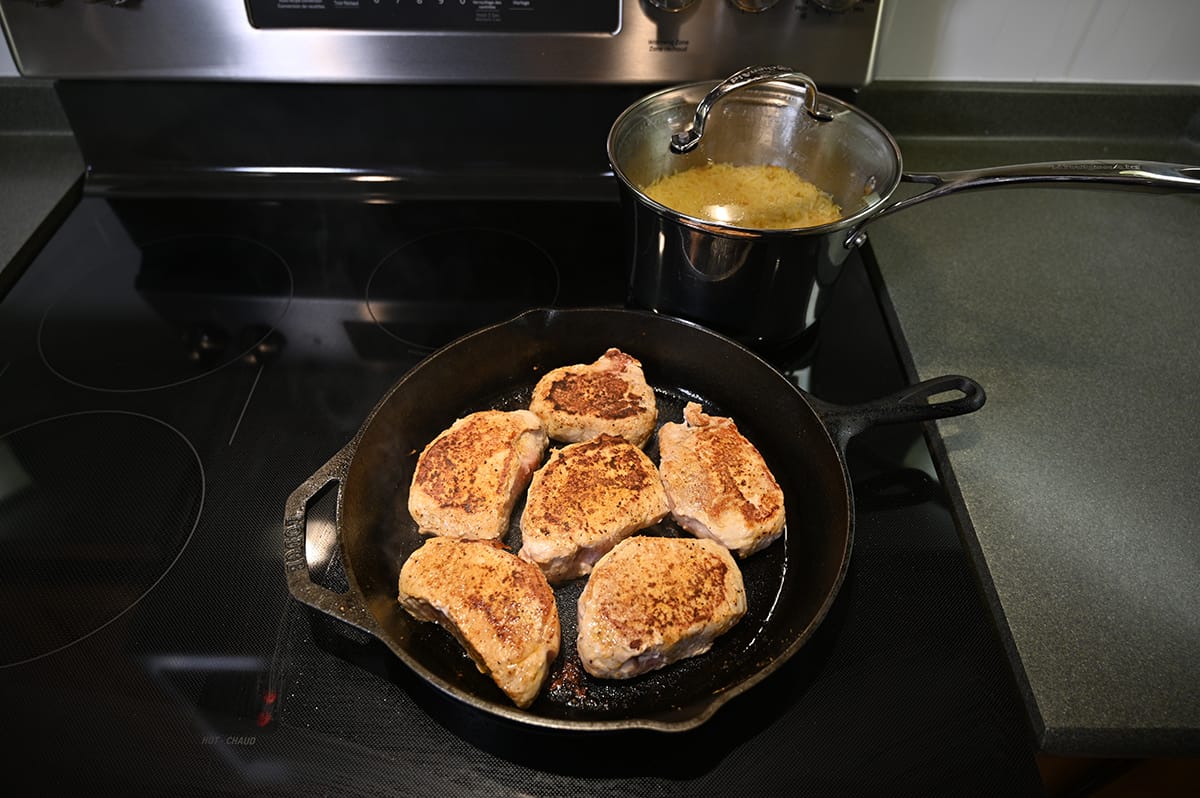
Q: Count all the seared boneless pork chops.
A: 6